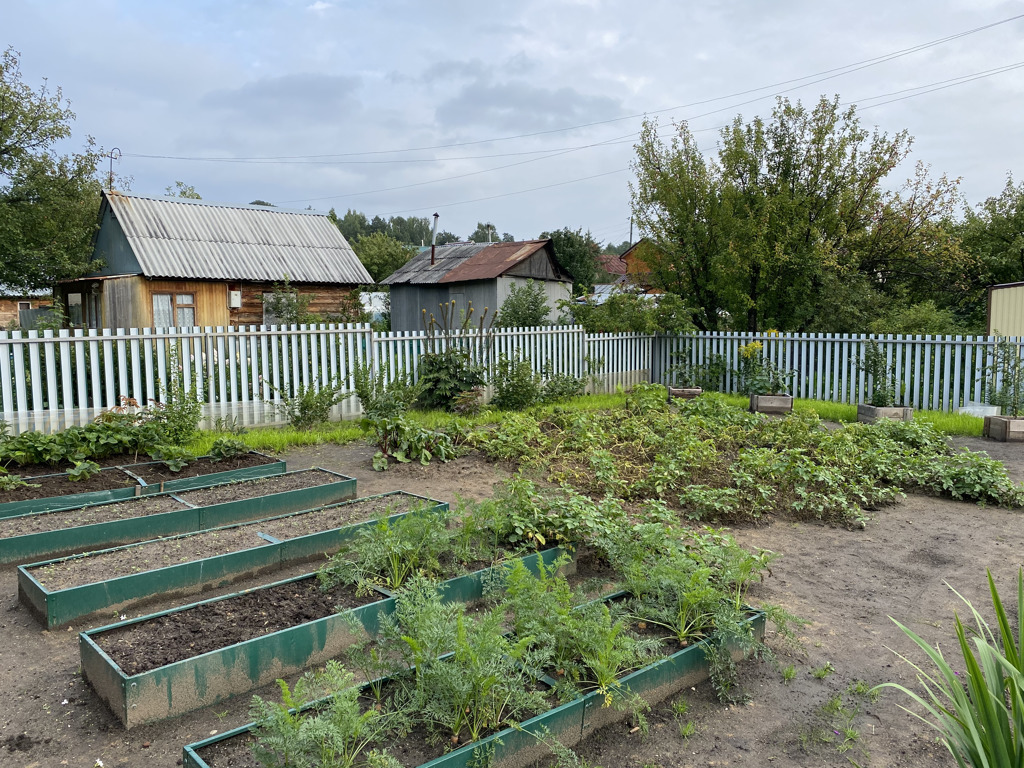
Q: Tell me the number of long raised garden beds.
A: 5